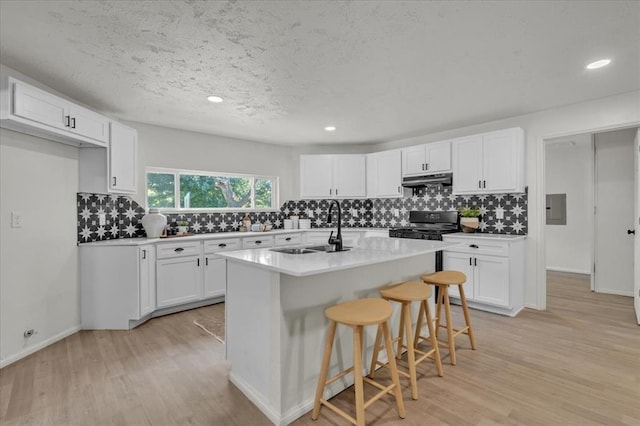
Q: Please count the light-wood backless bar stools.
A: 3